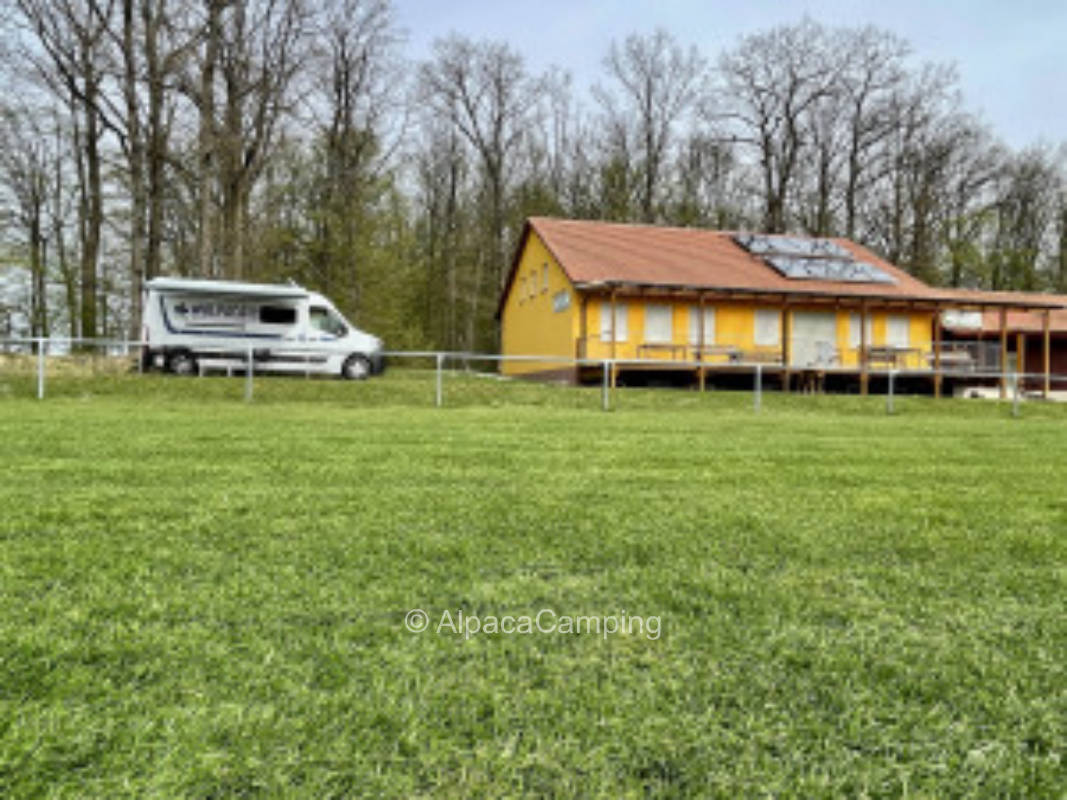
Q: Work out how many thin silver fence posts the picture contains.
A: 7